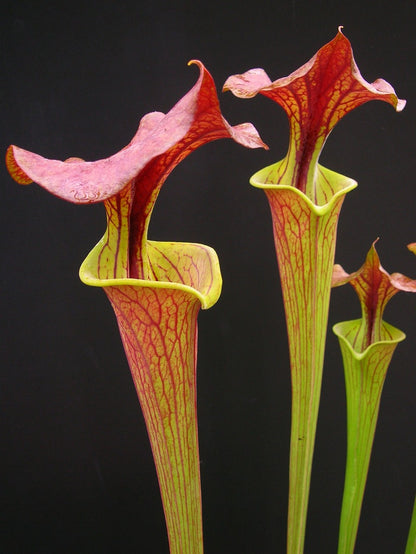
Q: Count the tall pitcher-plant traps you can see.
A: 3